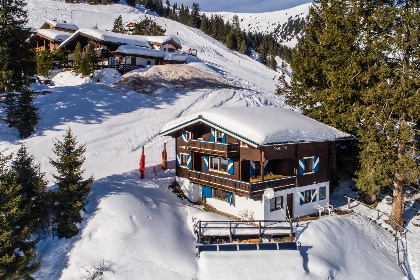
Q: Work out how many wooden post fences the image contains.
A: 2